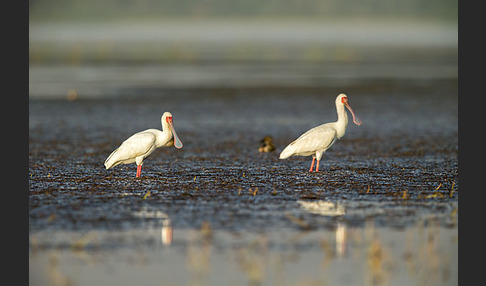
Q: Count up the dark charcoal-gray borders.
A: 2